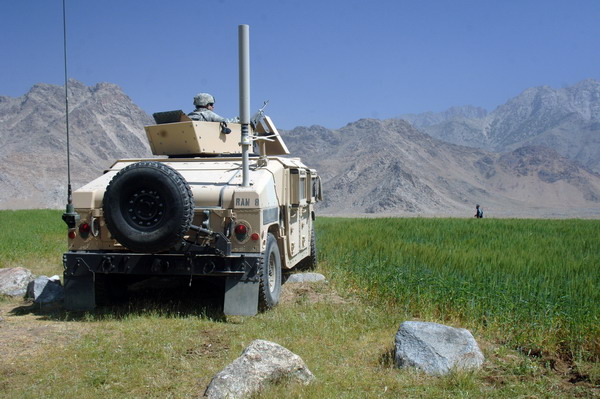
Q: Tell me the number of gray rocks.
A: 5